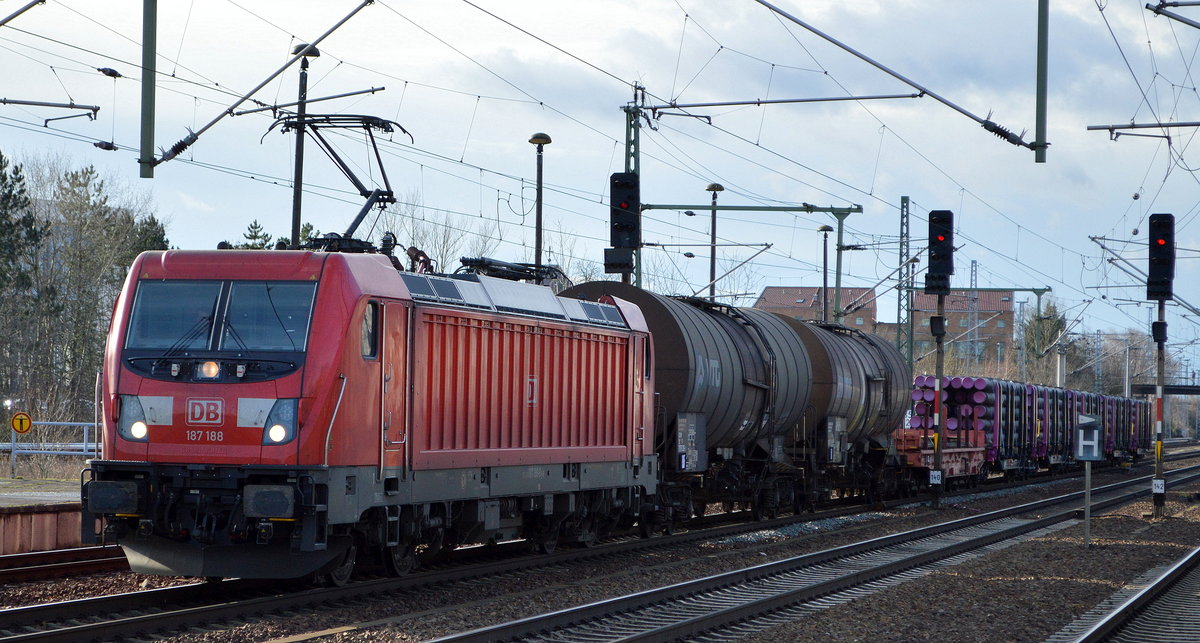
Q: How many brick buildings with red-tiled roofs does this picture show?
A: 2